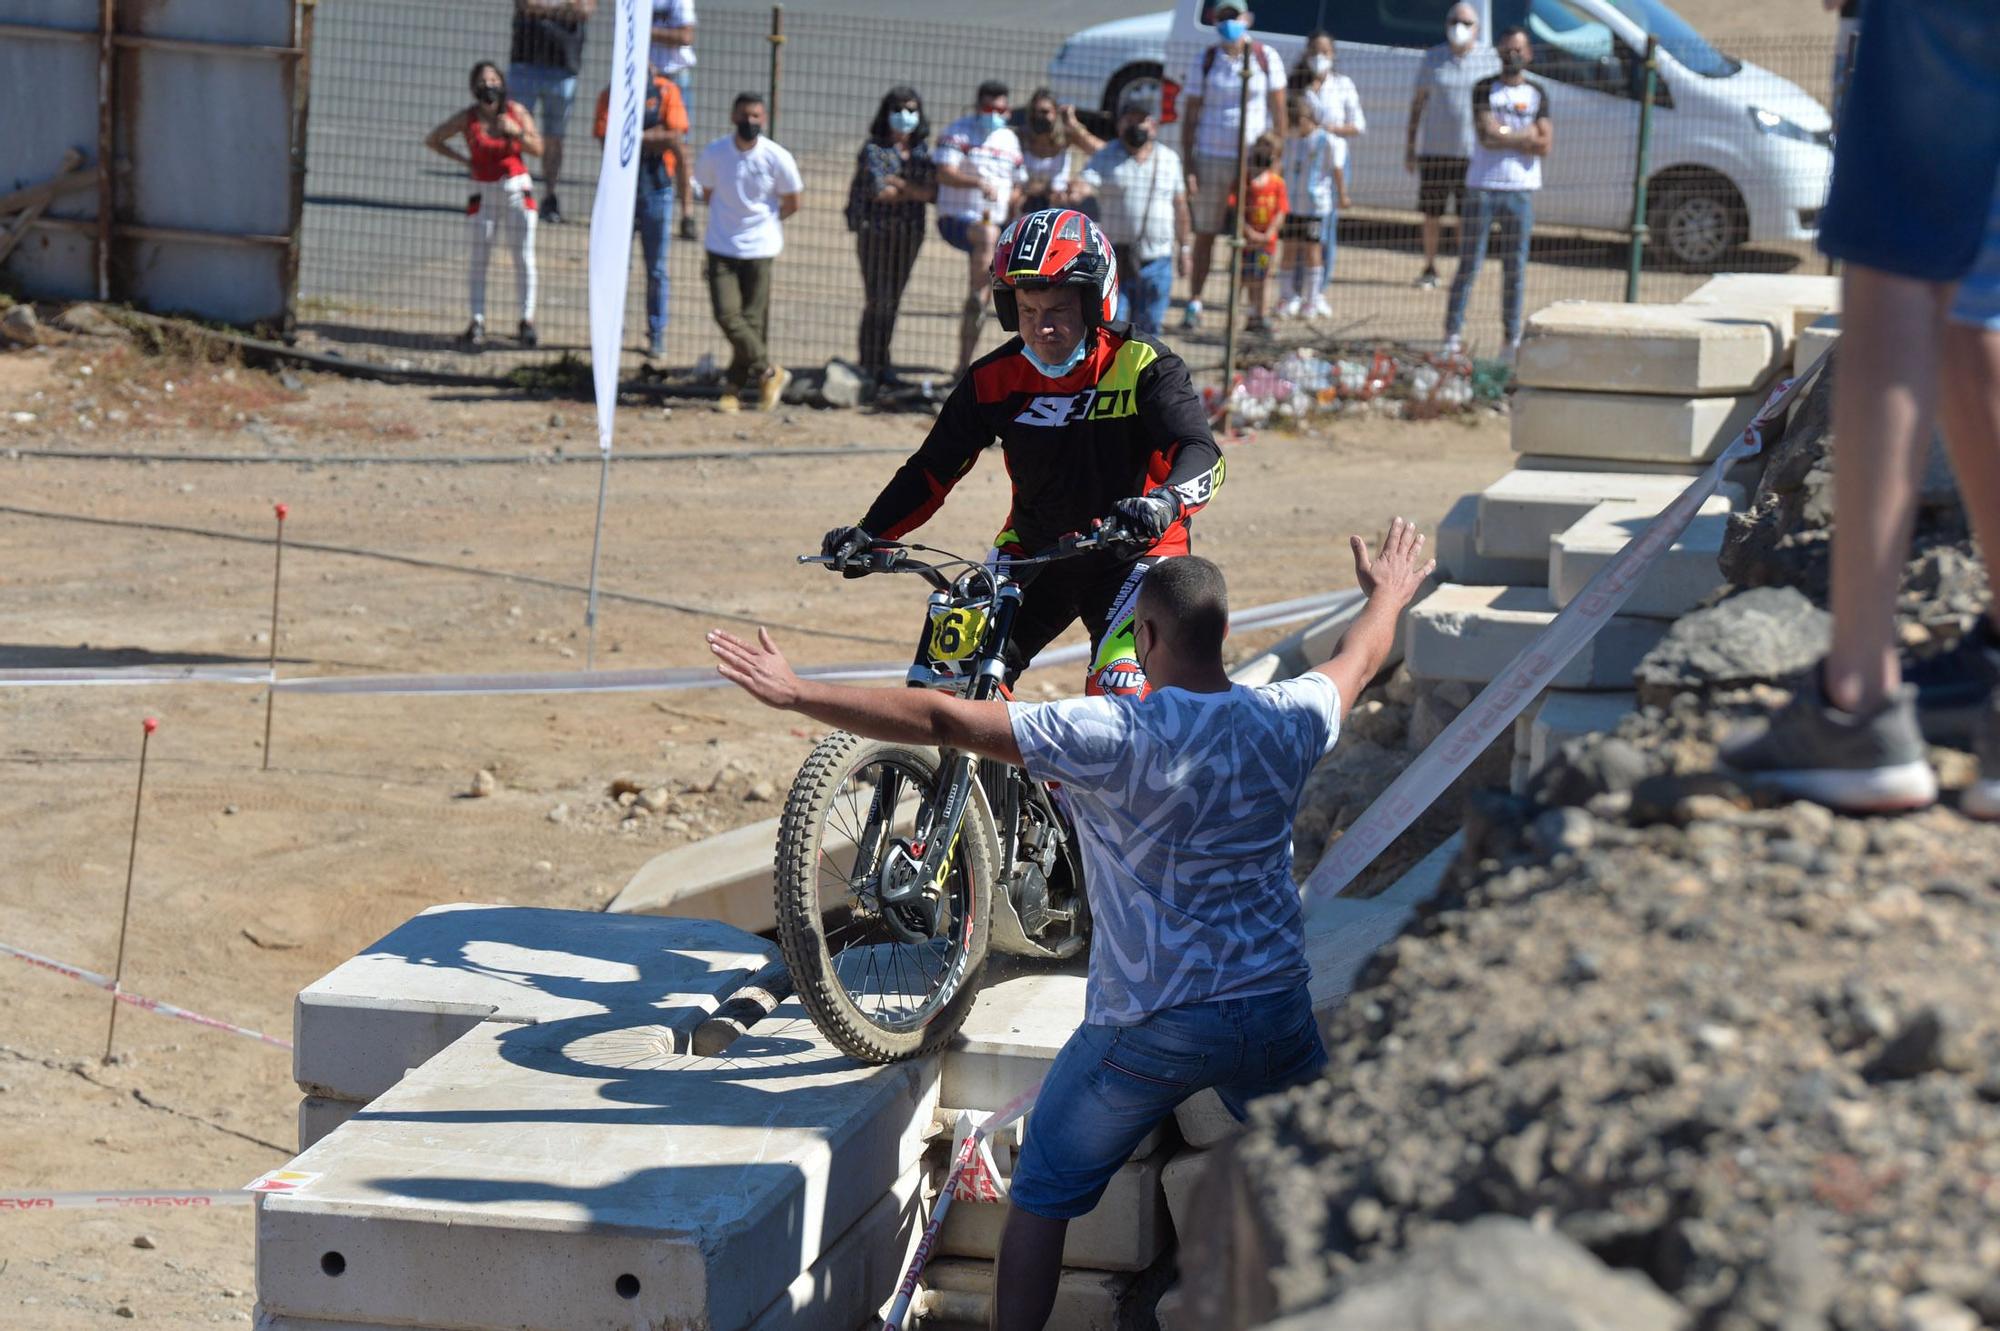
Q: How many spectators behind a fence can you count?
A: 15